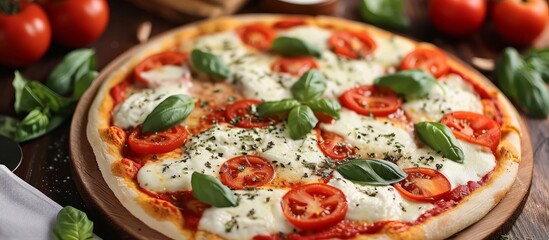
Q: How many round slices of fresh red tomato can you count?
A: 13